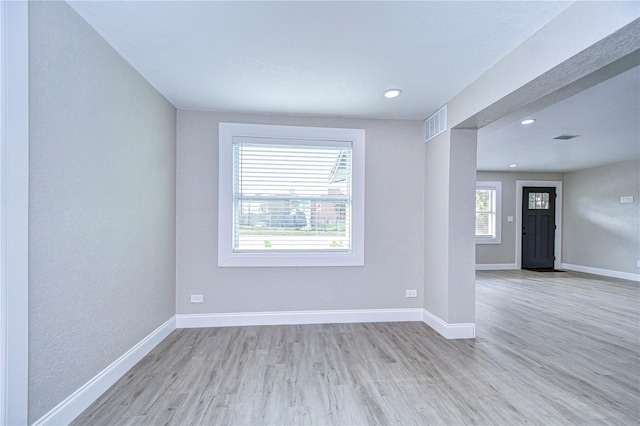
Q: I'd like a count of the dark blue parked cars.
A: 1